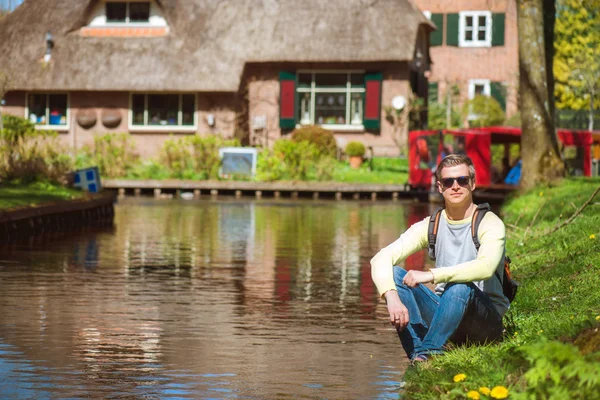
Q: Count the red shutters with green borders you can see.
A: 2